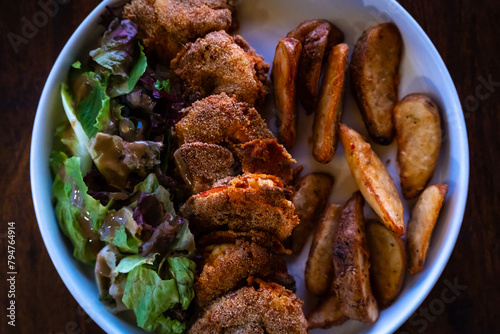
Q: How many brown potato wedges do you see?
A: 13